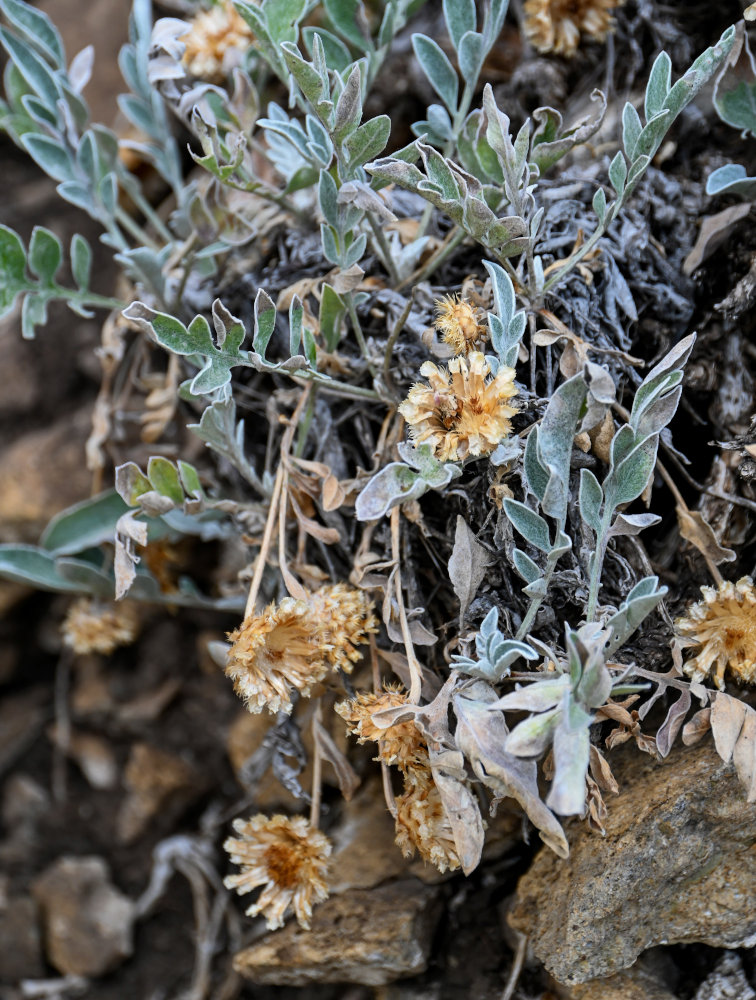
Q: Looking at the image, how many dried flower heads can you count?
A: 11